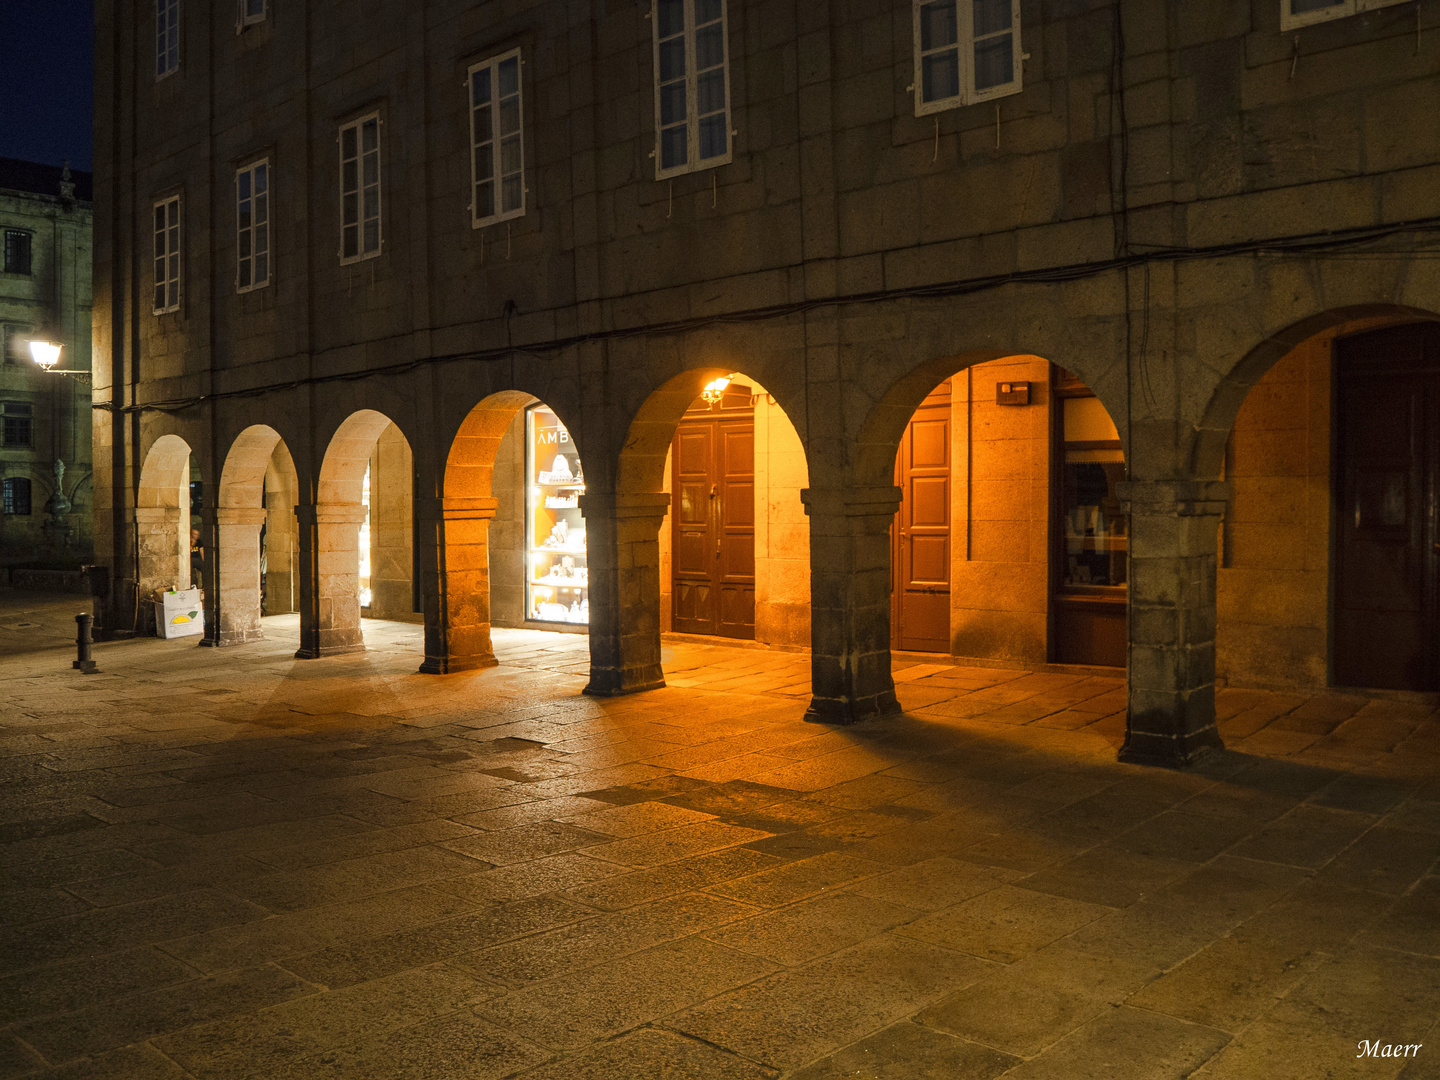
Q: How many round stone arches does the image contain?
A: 7